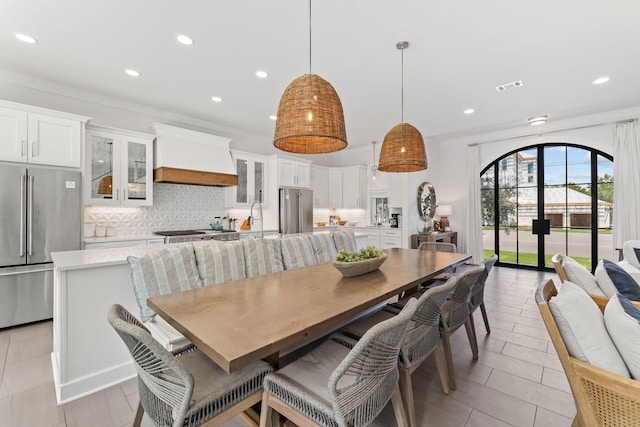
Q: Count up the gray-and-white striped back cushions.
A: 6